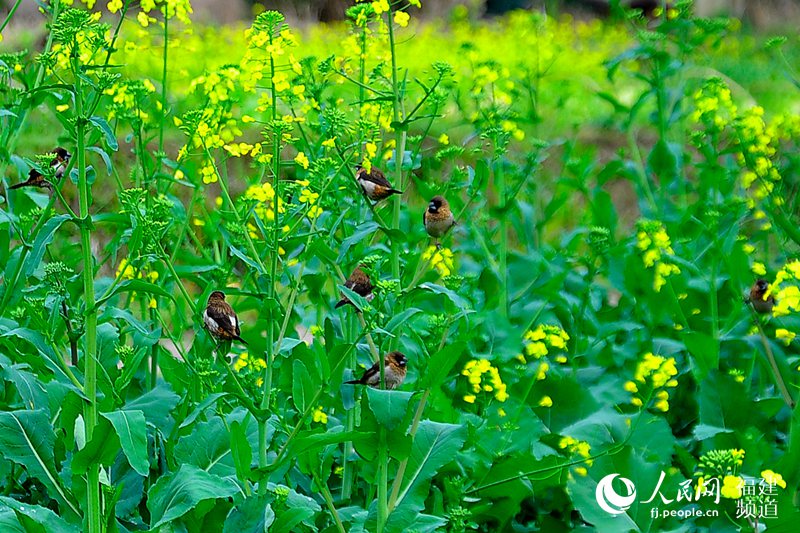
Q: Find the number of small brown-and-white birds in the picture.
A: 7